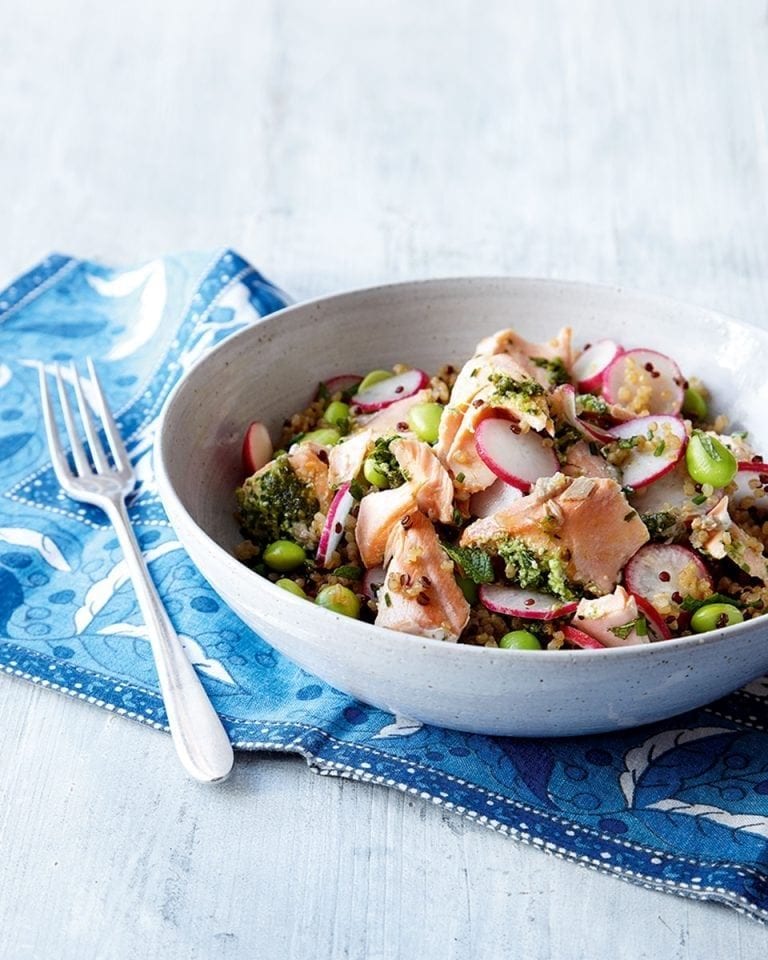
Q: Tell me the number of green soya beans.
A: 13